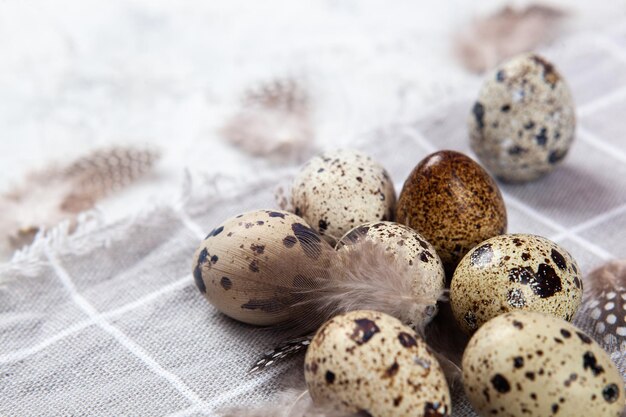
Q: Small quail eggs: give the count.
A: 8